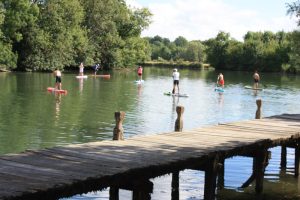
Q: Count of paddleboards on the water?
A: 7